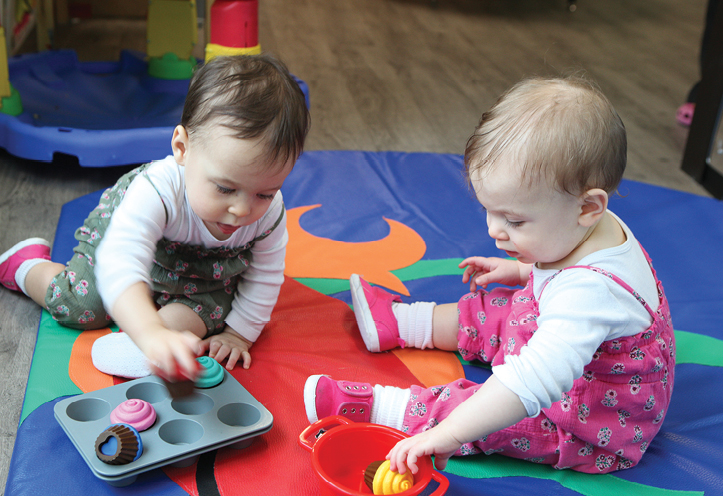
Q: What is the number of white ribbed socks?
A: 3